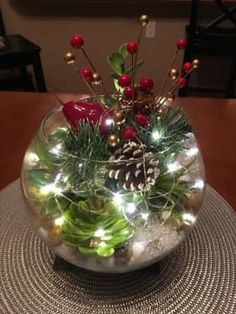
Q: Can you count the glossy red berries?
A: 11